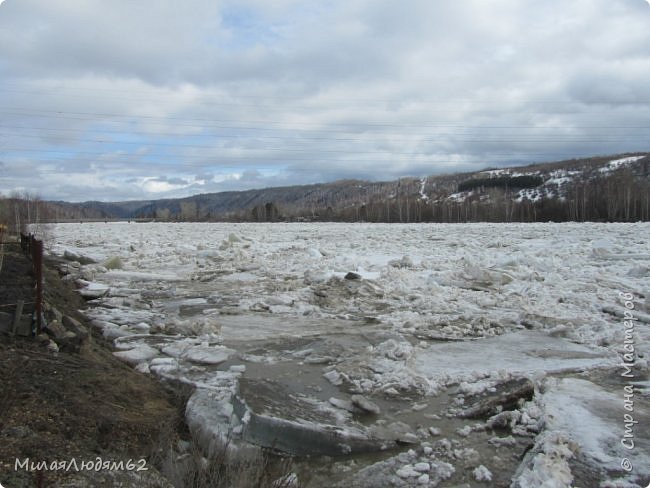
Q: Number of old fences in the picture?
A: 1